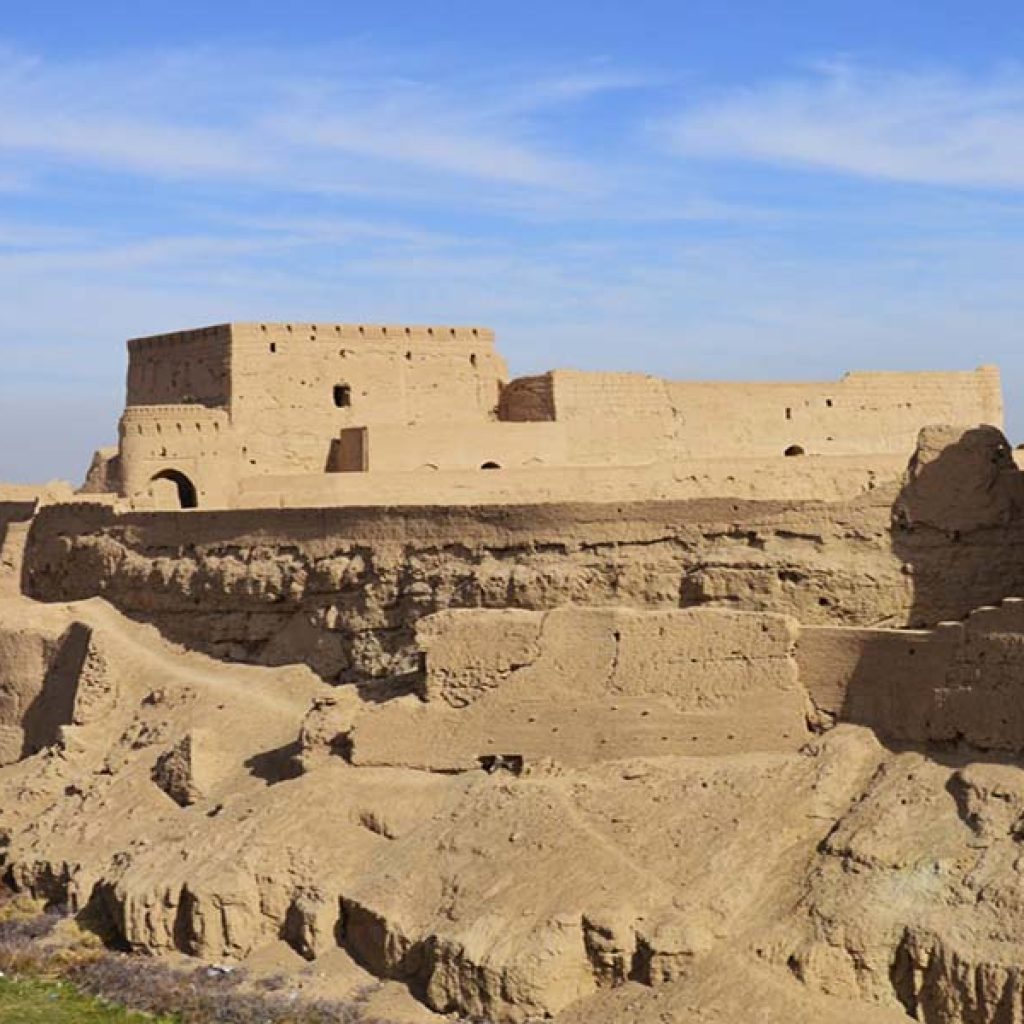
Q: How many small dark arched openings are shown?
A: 2